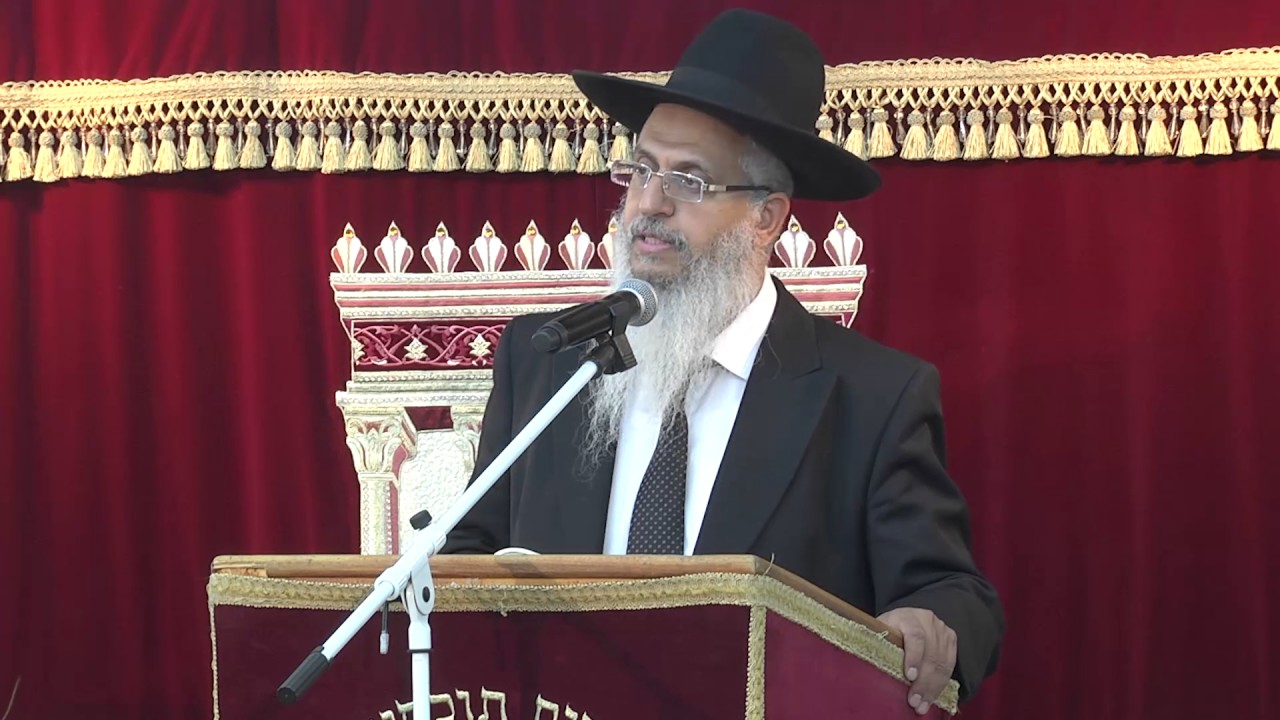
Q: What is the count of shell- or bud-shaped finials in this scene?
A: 9